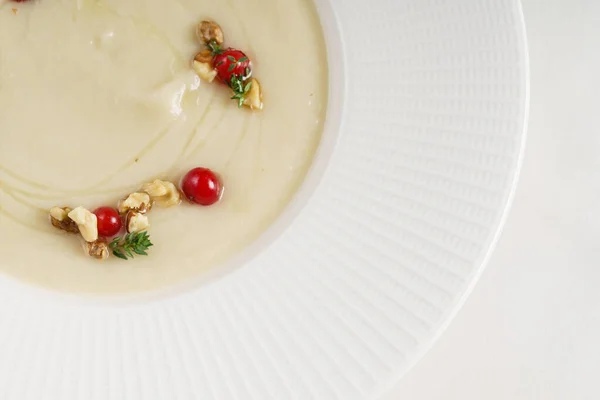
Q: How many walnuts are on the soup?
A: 9